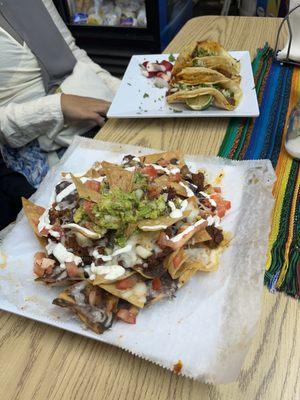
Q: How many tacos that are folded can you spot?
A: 3